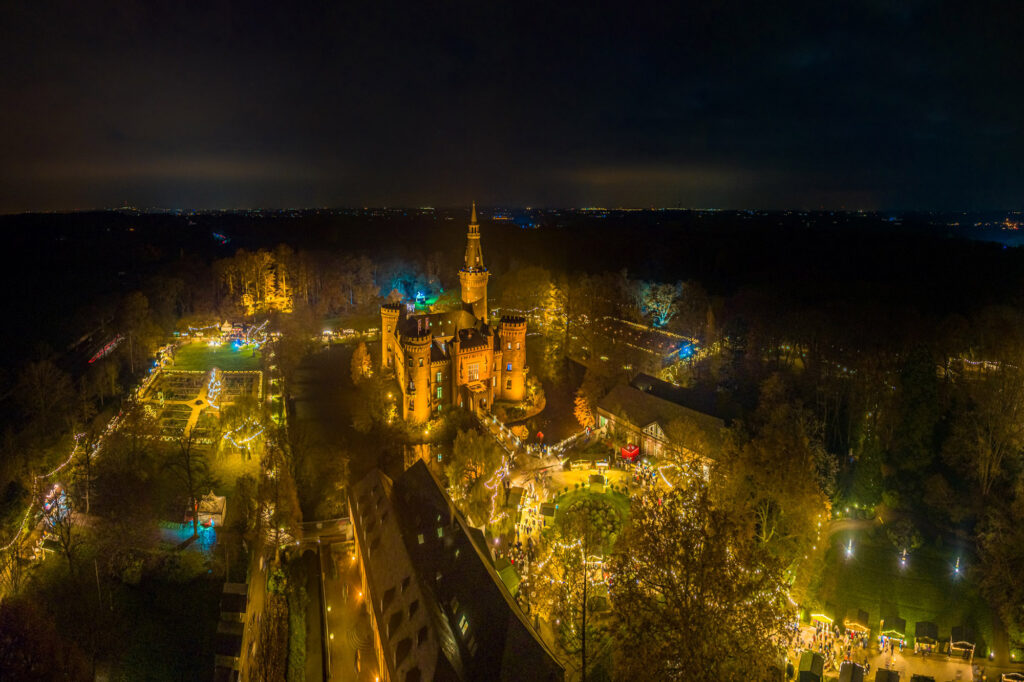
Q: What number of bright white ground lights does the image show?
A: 3